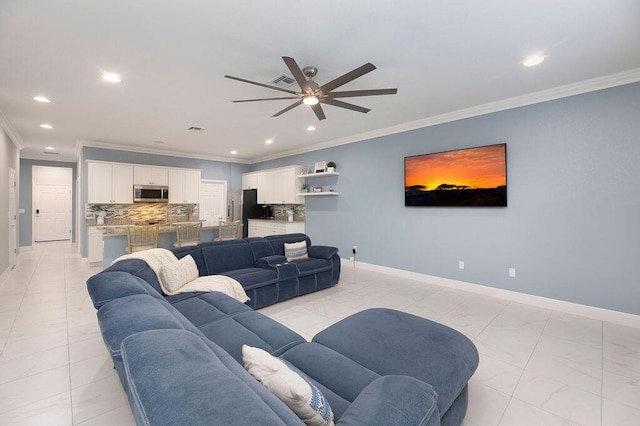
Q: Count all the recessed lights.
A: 8